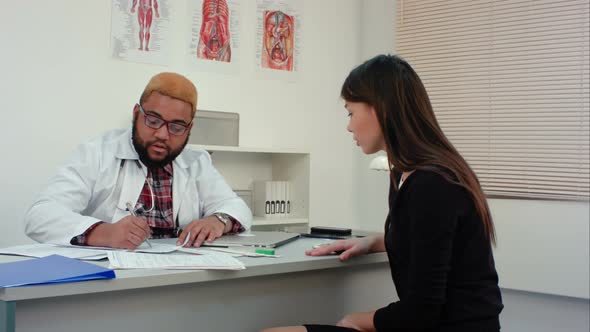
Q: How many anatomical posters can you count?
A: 3